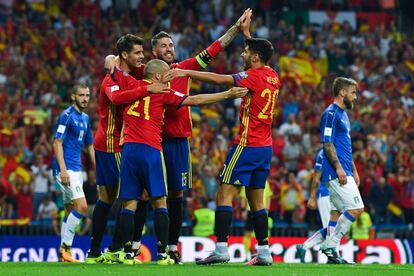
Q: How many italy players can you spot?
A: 3